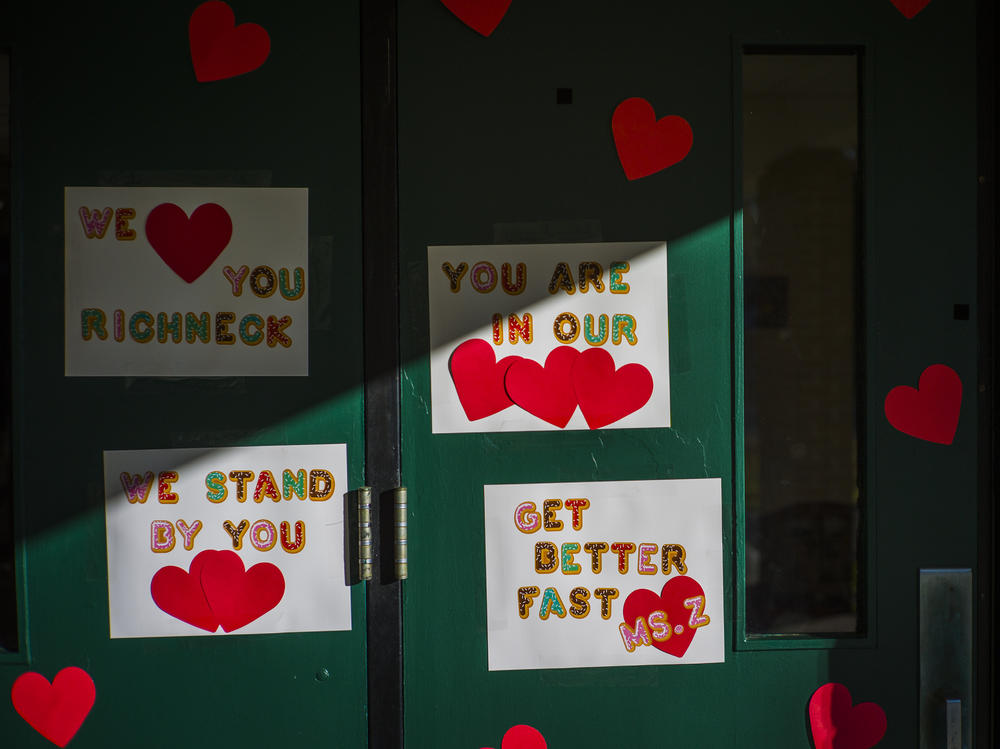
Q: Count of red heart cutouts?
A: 15